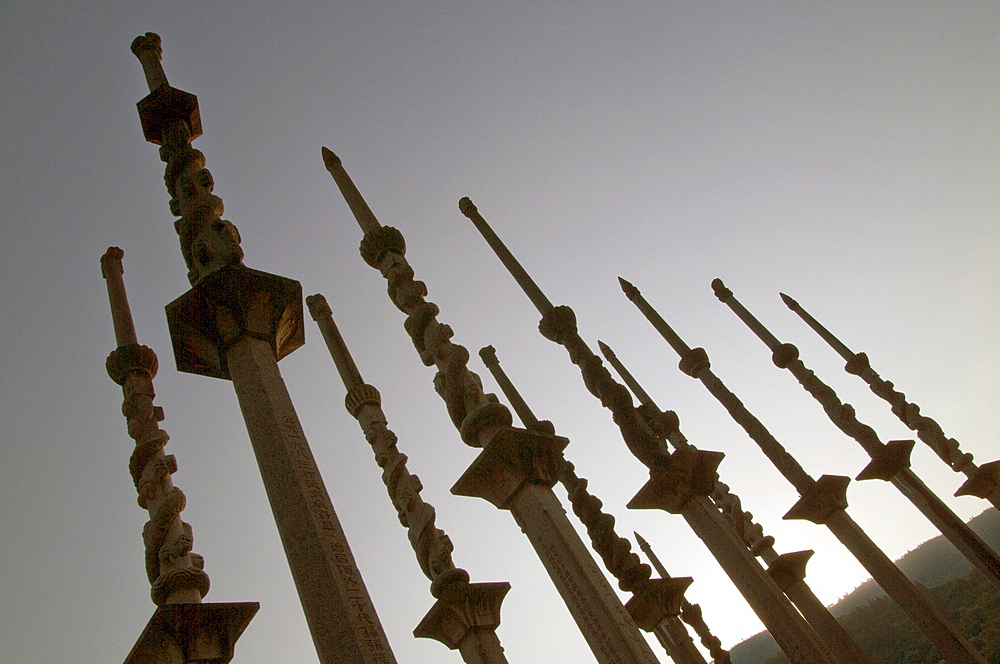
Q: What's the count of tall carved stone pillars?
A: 11